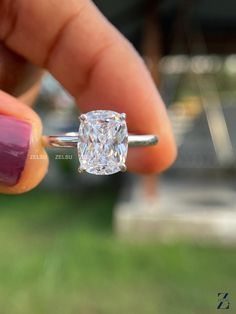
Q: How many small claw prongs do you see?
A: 4